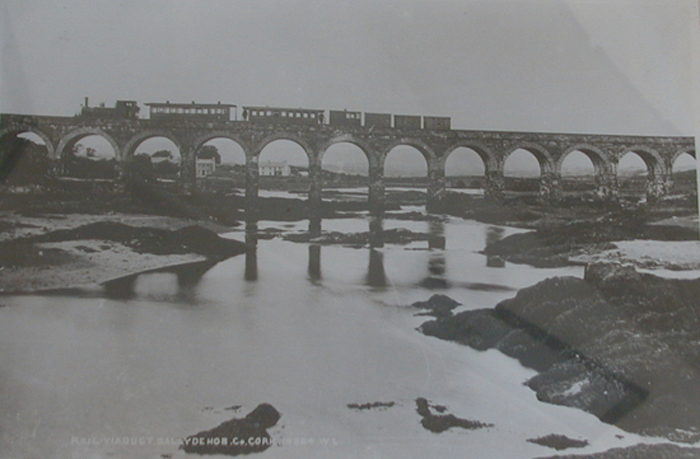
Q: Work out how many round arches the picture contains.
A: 12